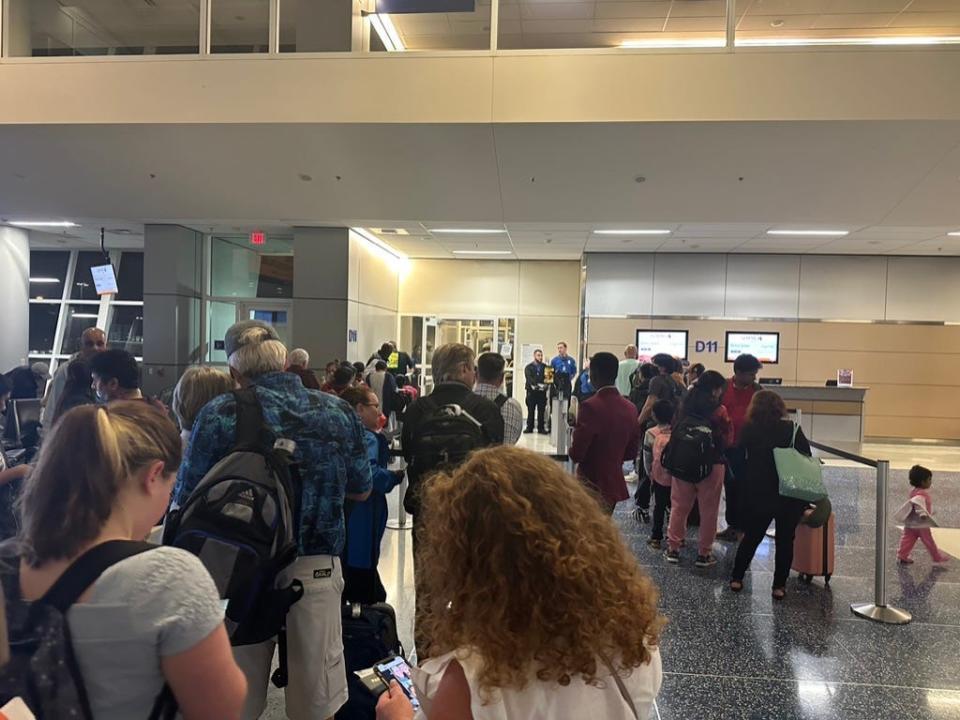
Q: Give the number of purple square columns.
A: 0